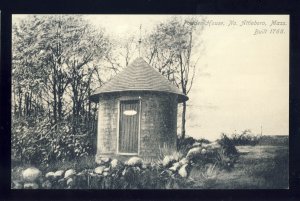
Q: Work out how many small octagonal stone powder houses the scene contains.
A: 1